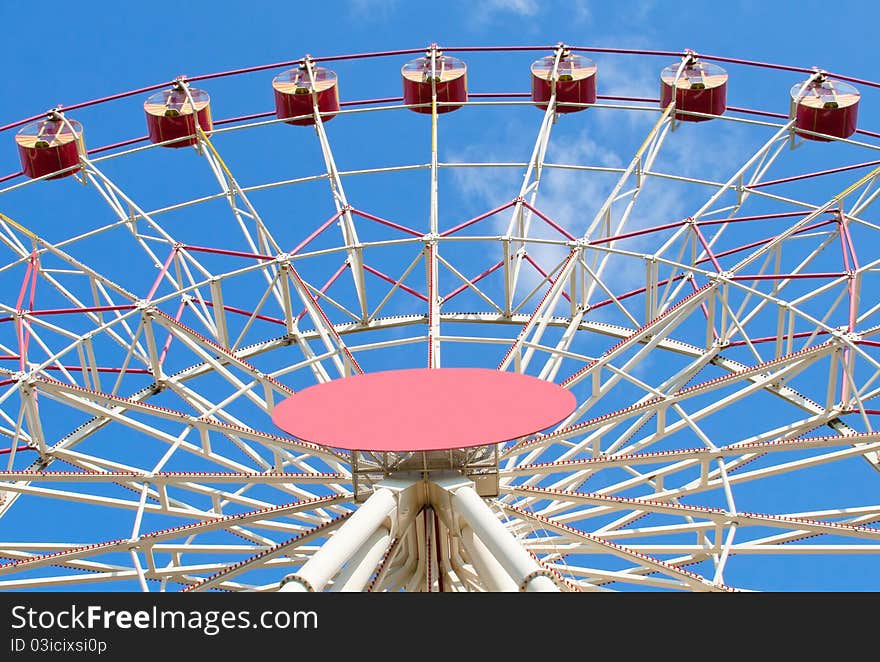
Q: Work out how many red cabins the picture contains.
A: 7